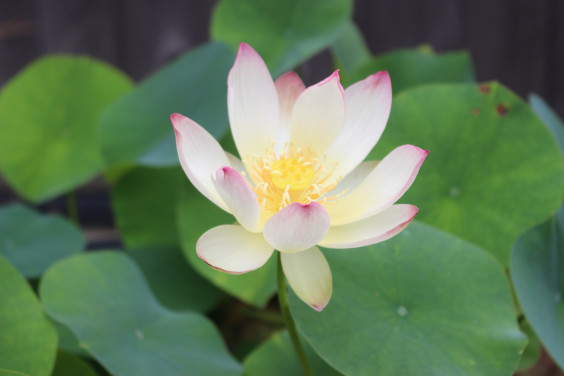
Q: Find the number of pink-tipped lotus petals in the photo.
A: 11